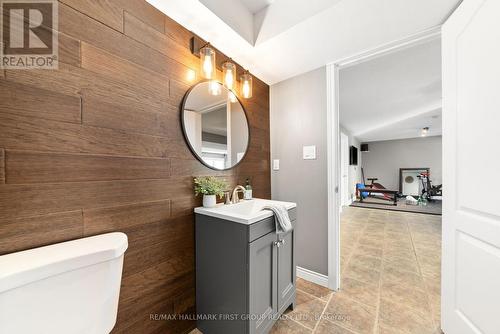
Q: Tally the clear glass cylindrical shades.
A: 3